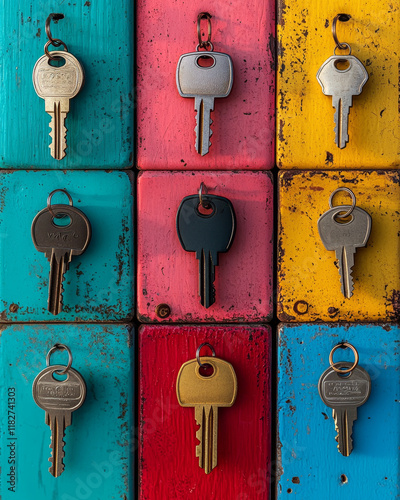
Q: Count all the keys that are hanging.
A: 9